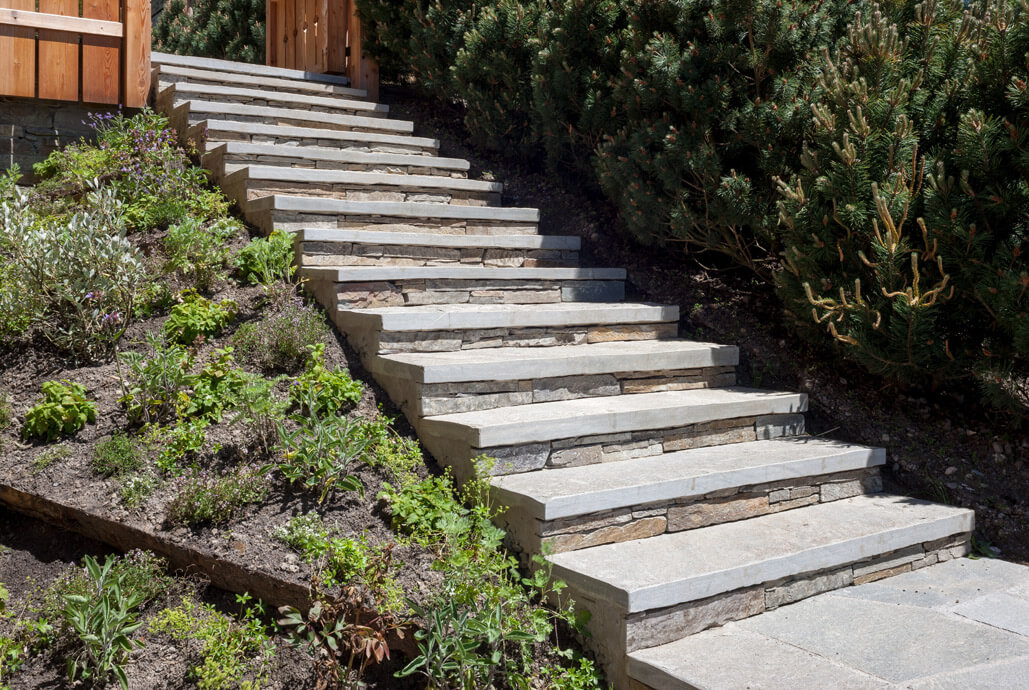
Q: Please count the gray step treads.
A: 15